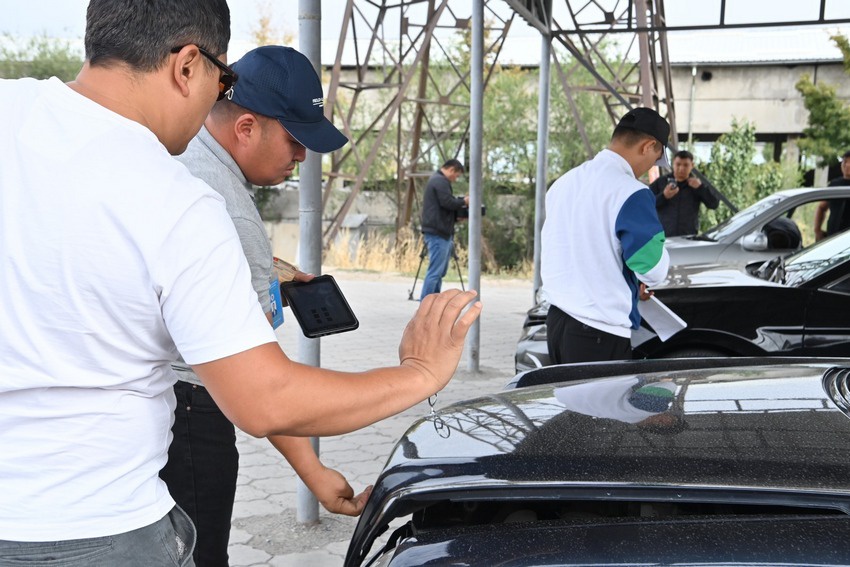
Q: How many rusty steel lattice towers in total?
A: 2